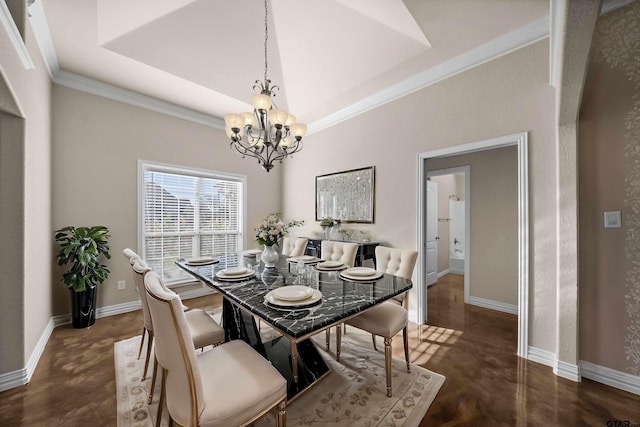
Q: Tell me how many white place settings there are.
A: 7